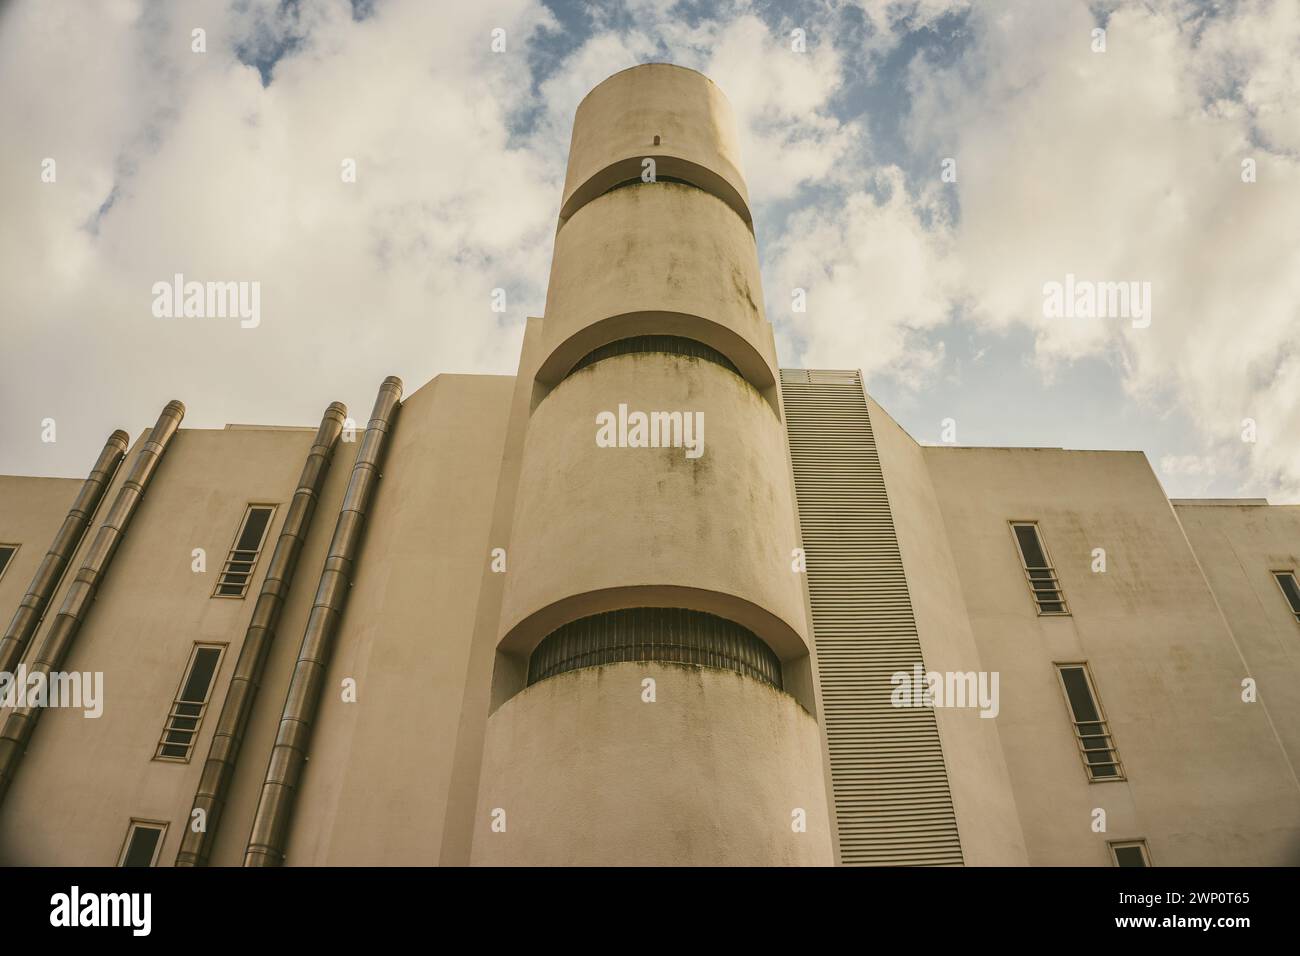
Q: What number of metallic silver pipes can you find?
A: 4